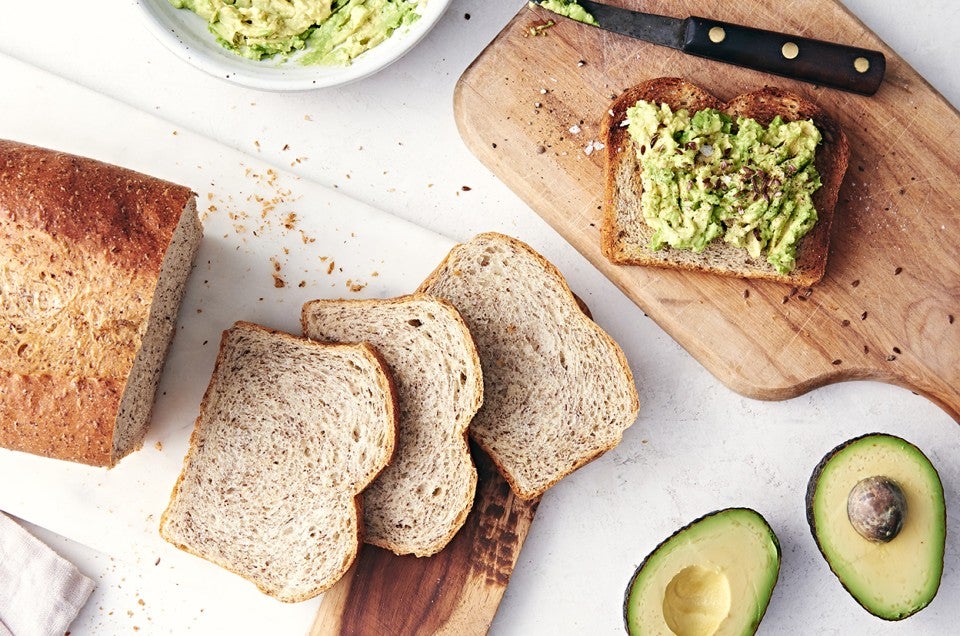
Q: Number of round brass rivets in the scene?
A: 3